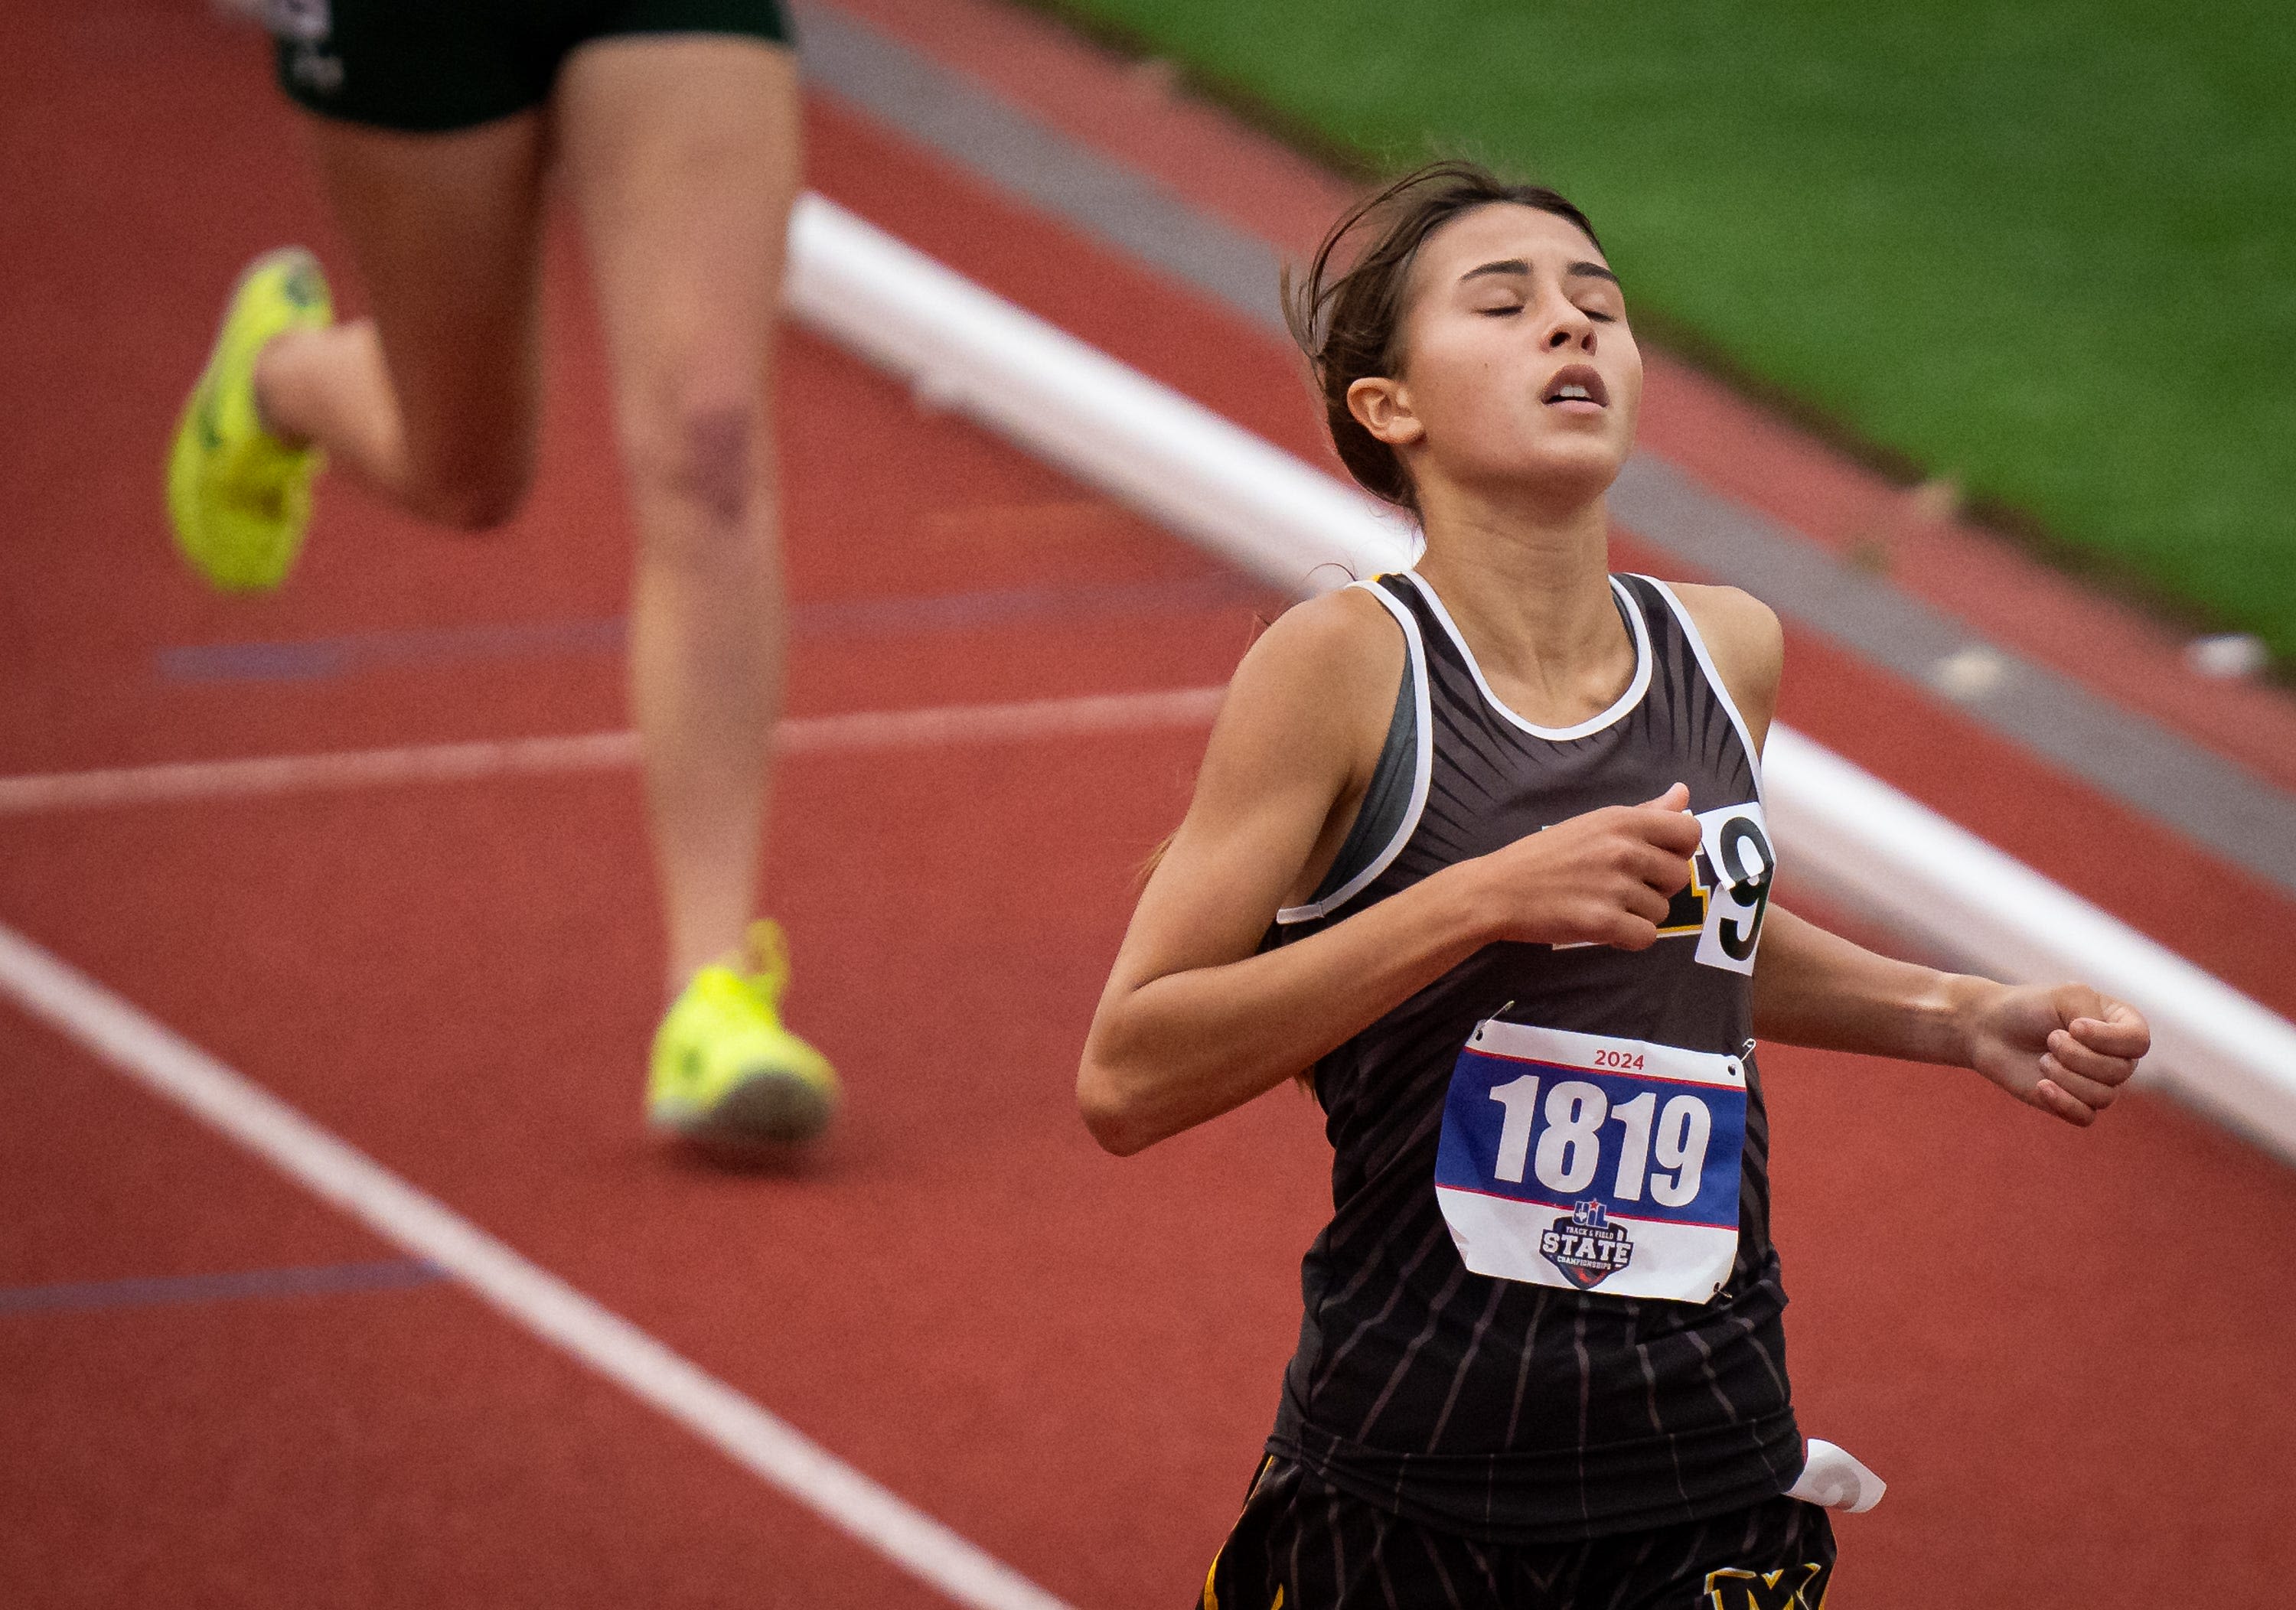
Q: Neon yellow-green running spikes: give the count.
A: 2